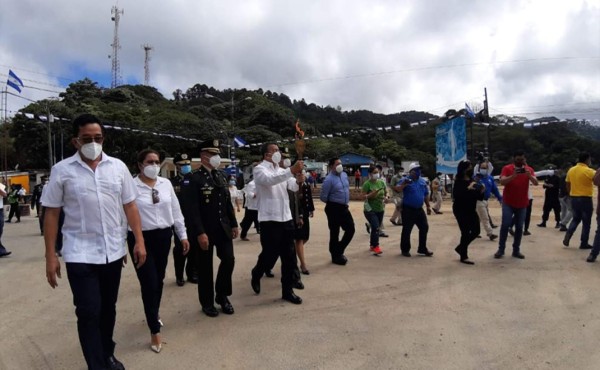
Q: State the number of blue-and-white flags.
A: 3